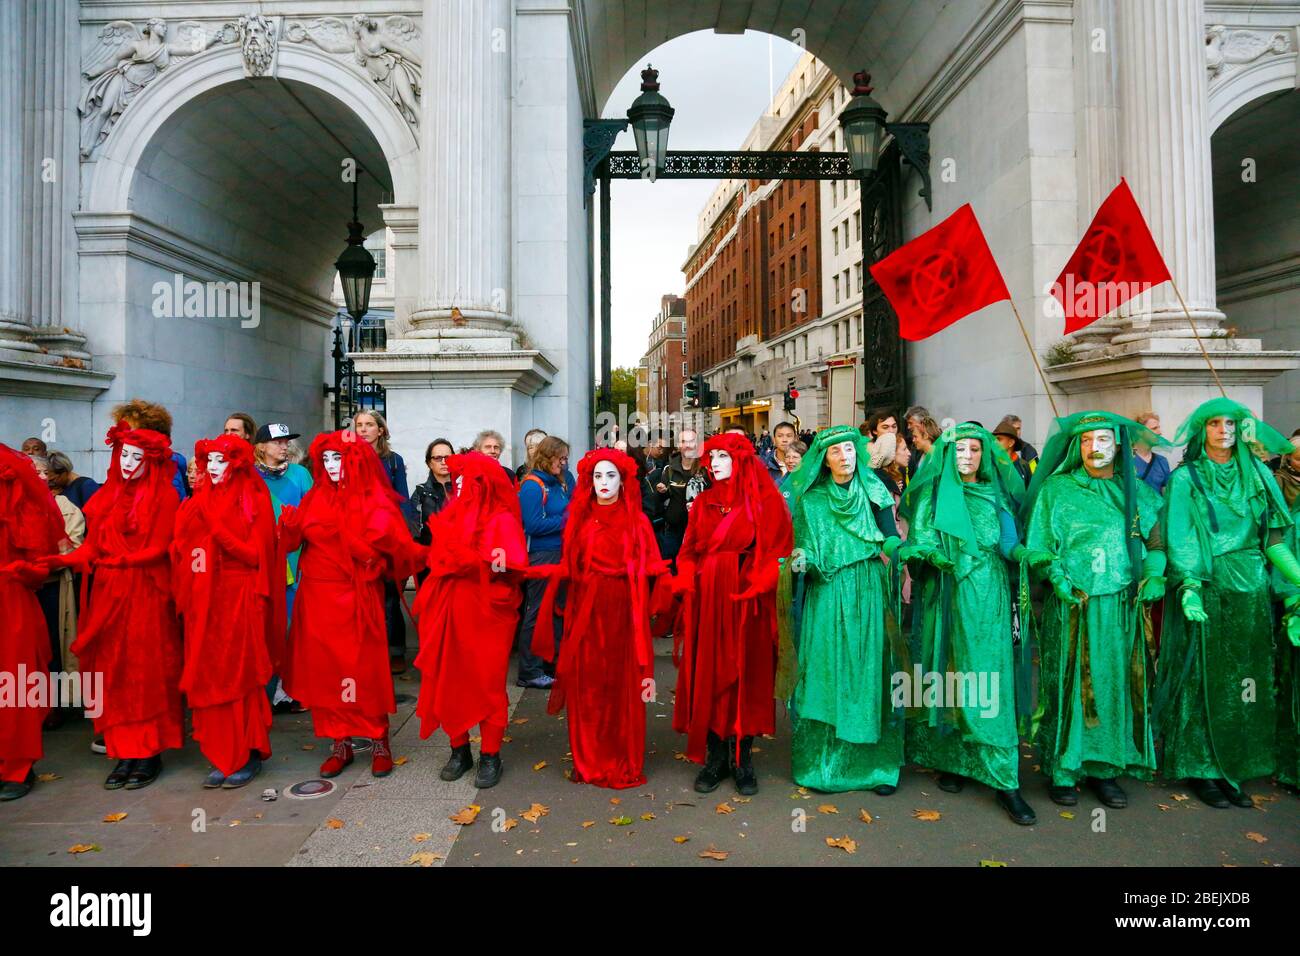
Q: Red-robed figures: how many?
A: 7